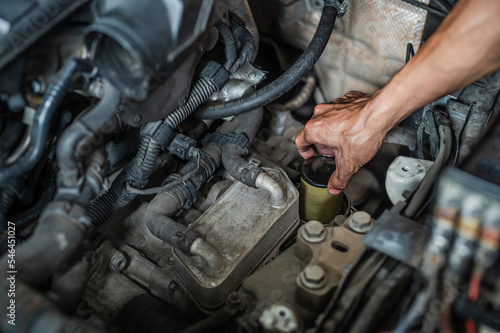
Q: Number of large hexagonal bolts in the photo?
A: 3